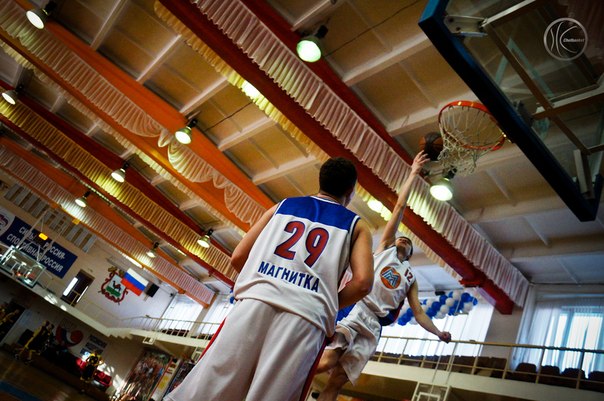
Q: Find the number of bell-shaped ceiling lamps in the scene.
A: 9